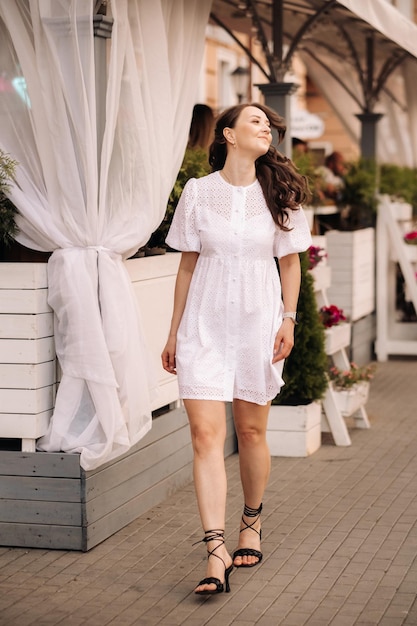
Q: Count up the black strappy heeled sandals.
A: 2